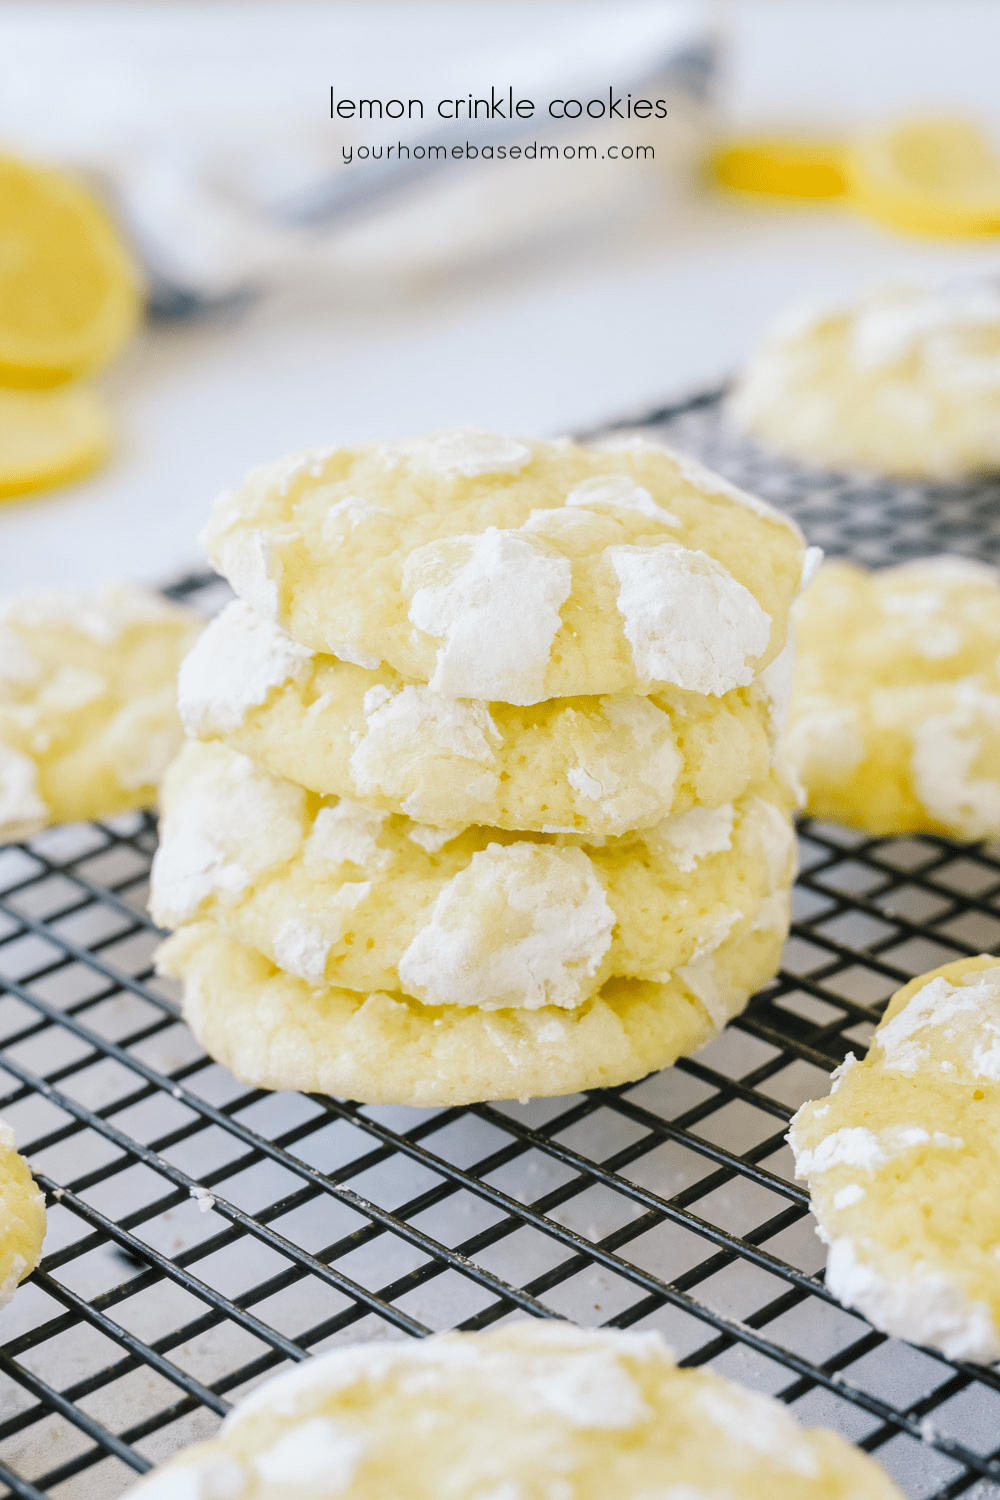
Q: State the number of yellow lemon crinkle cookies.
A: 10